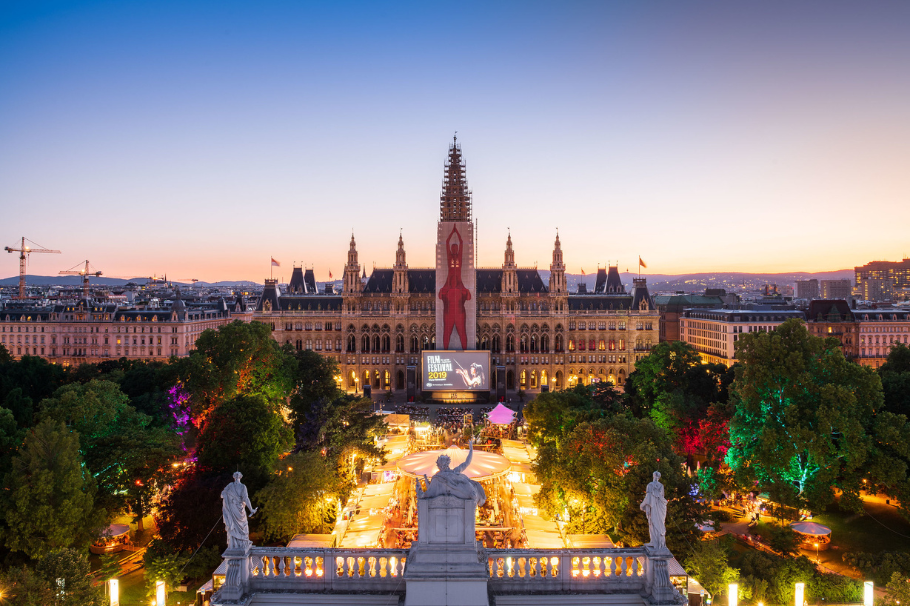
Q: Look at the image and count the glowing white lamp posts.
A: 5